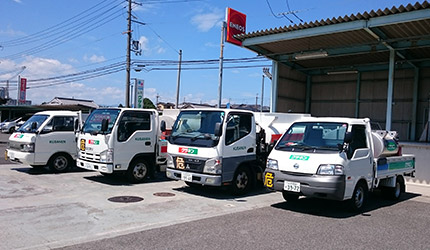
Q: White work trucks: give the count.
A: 4